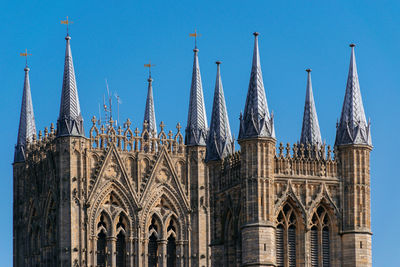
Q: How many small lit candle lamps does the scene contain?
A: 0